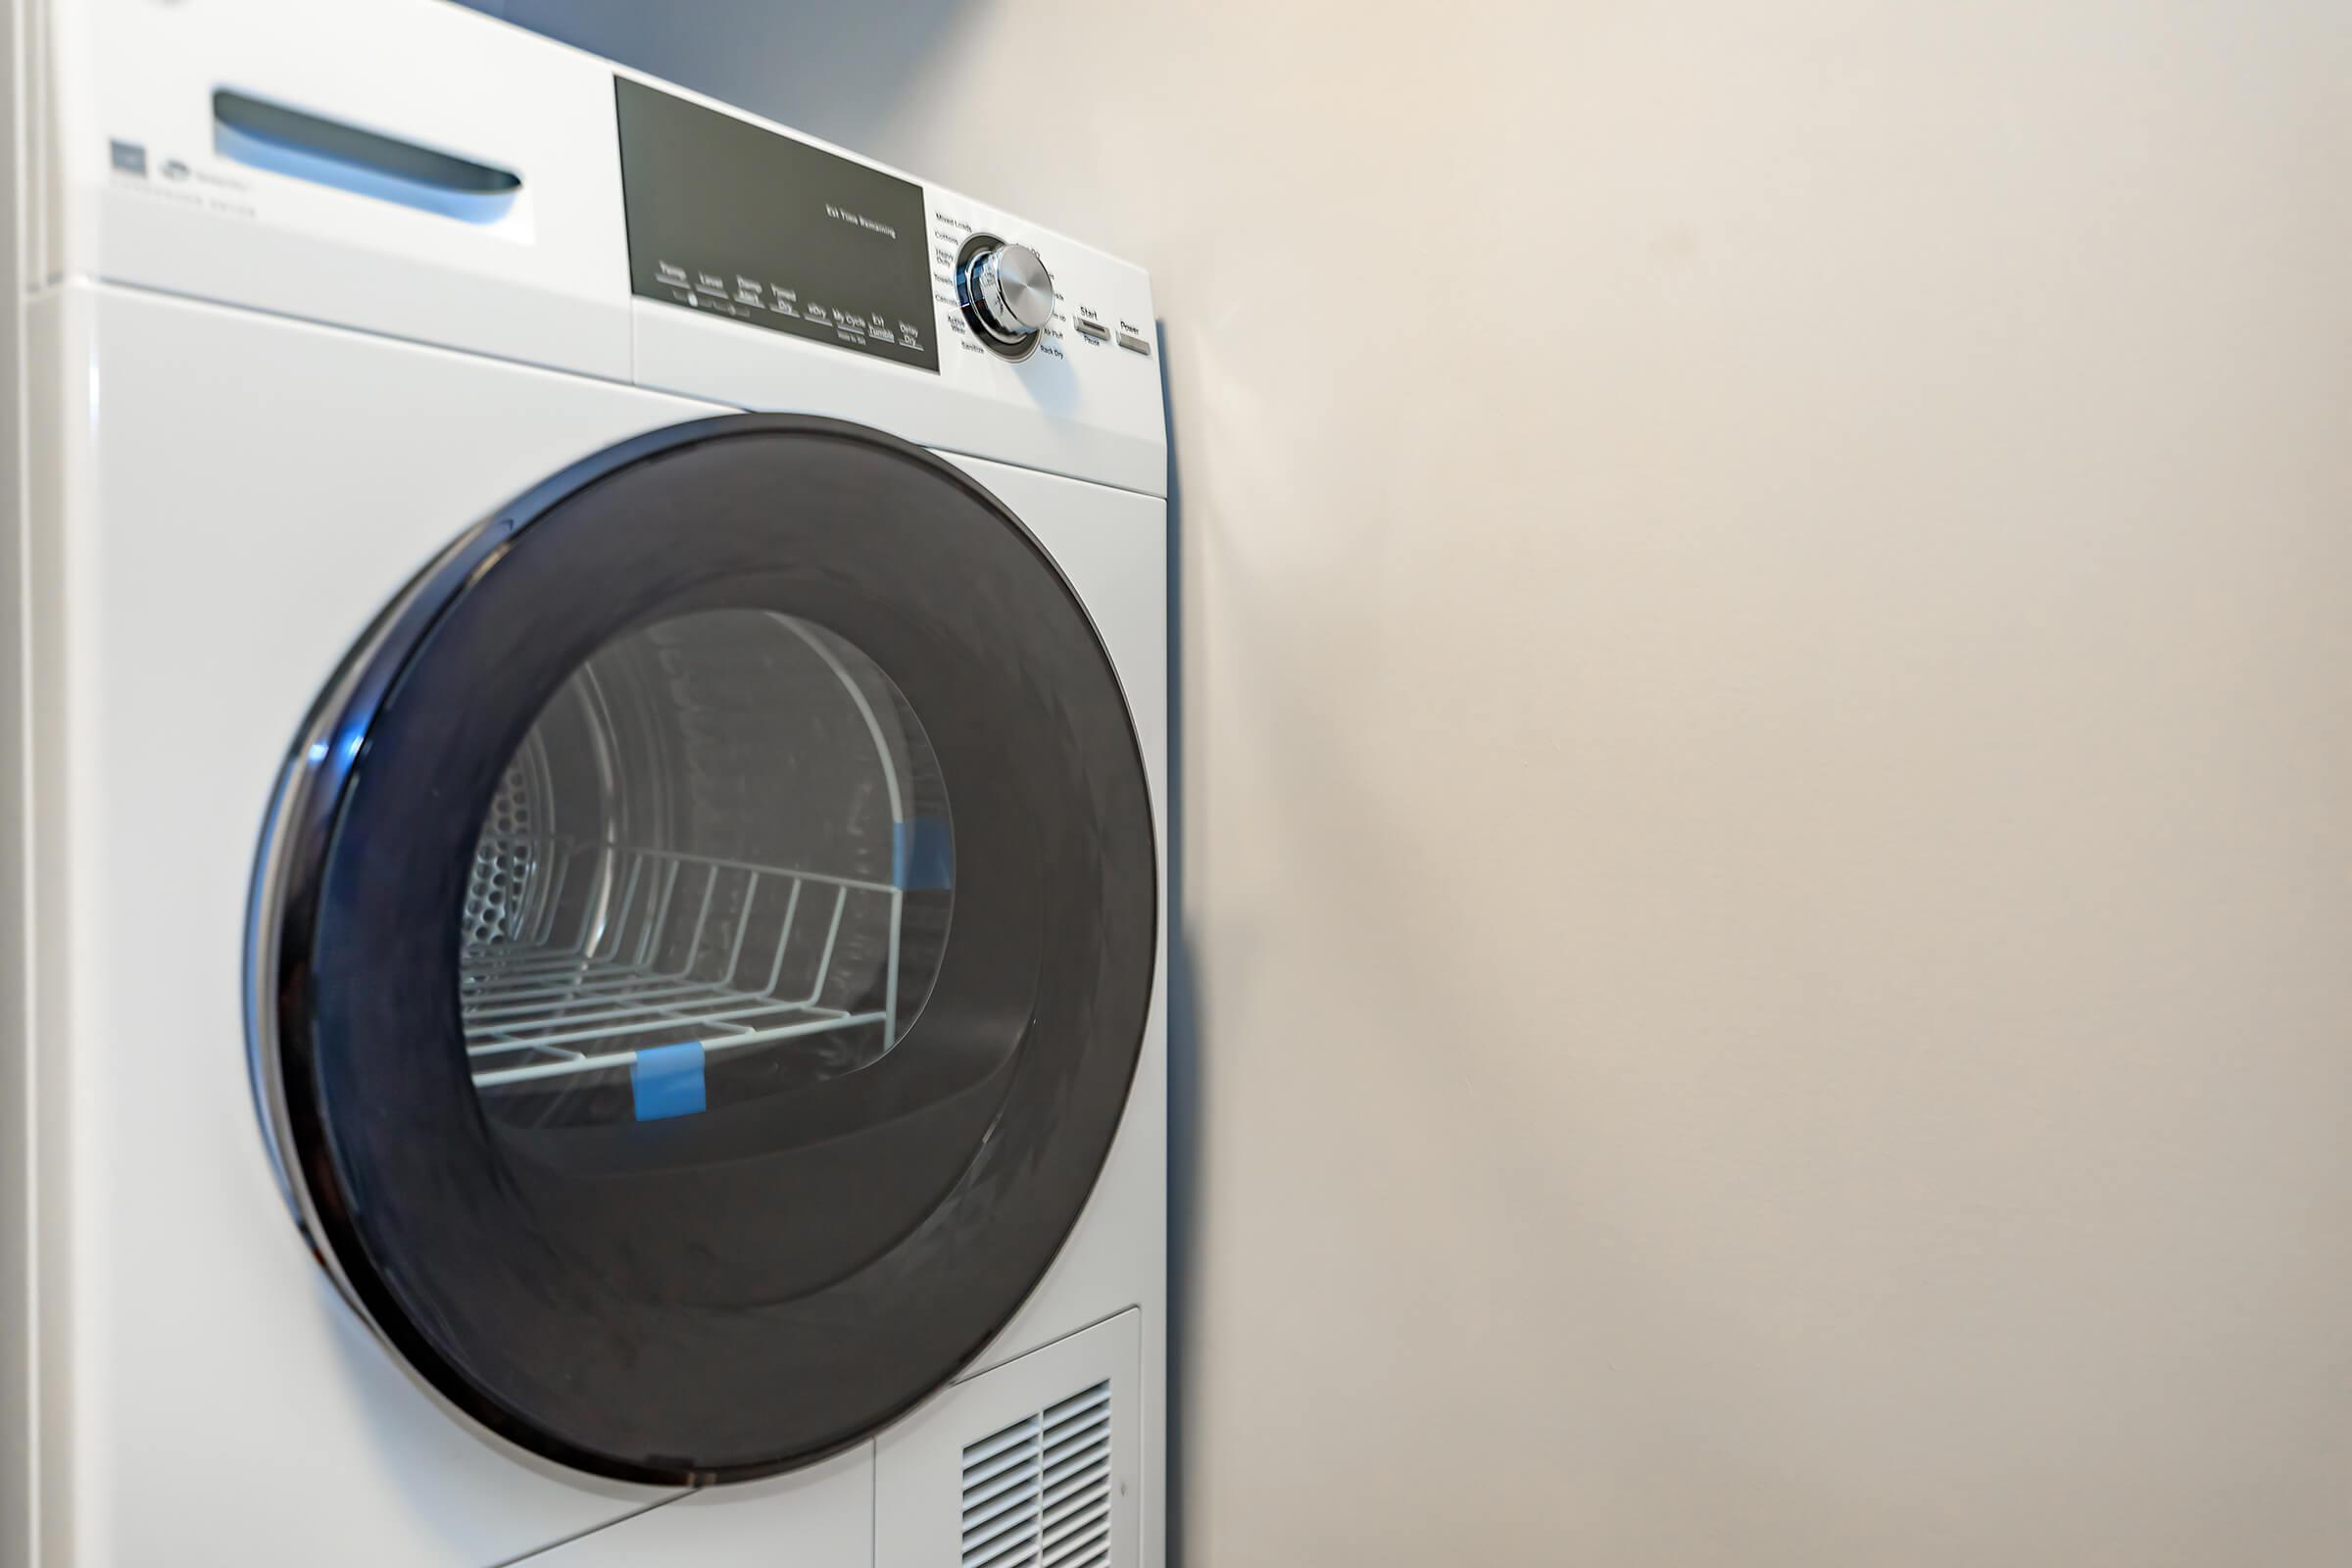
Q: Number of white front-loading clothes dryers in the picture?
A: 1